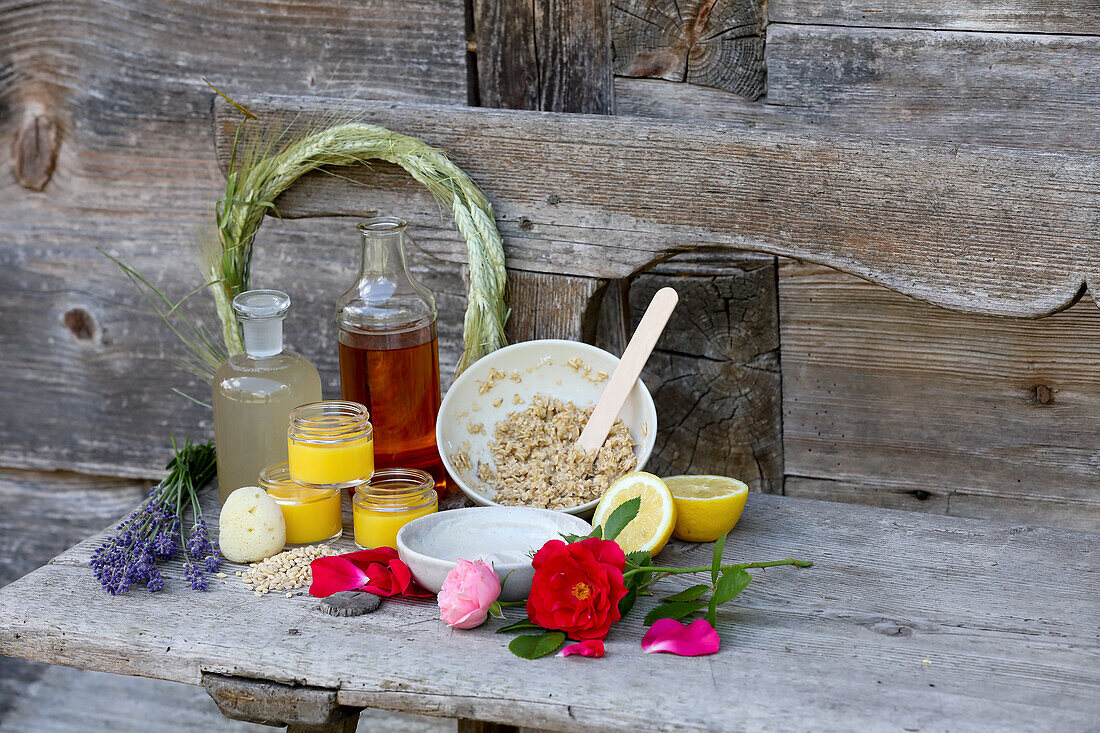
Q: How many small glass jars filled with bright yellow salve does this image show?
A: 3